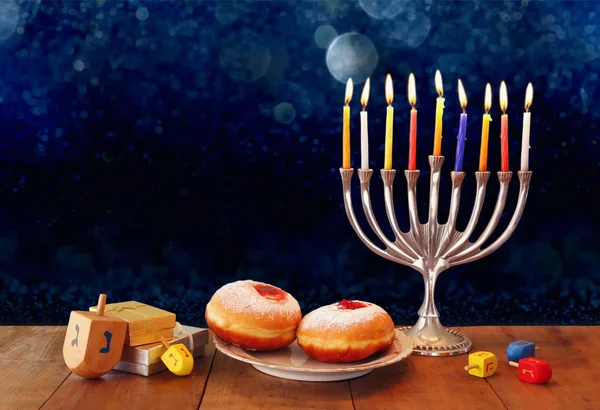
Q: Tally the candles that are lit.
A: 9